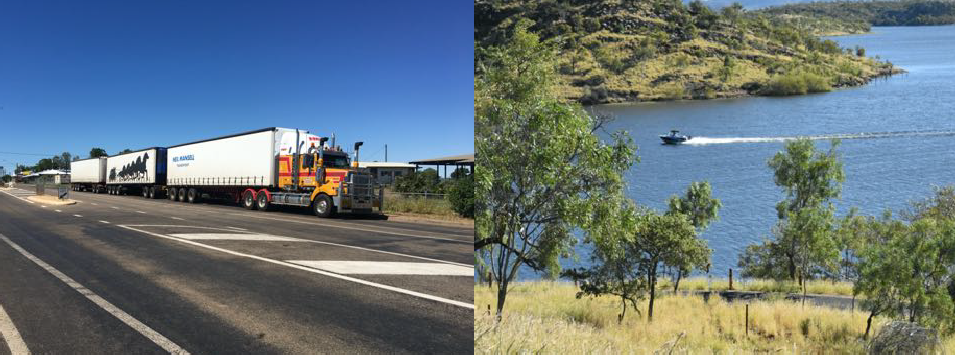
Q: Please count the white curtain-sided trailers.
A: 3